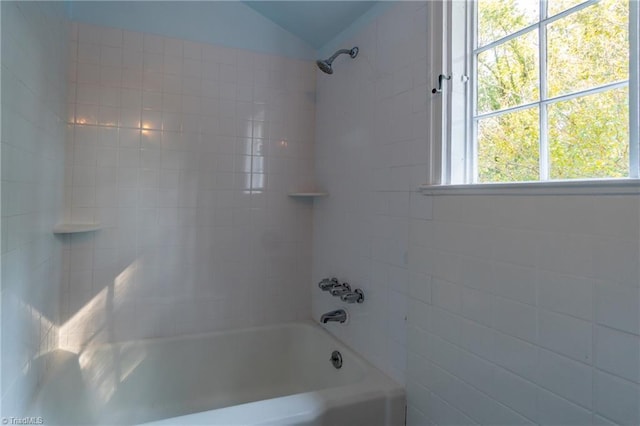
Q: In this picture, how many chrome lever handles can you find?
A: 3